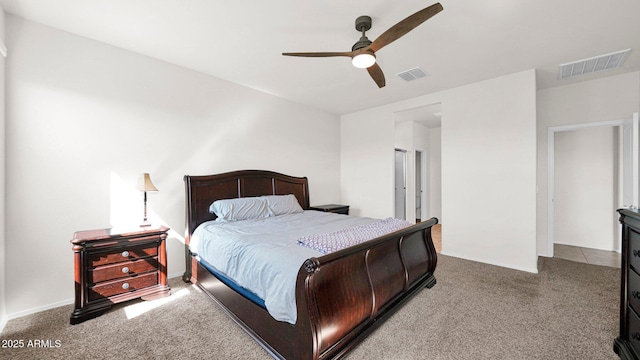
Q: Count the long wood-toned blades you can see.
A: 3